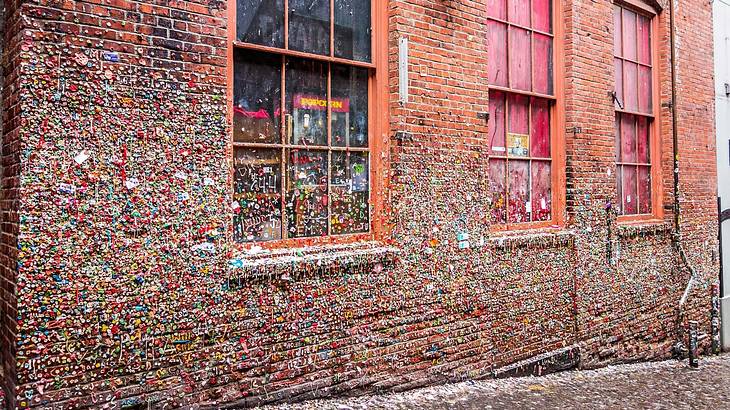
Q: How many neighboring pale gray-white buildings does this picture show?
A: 1